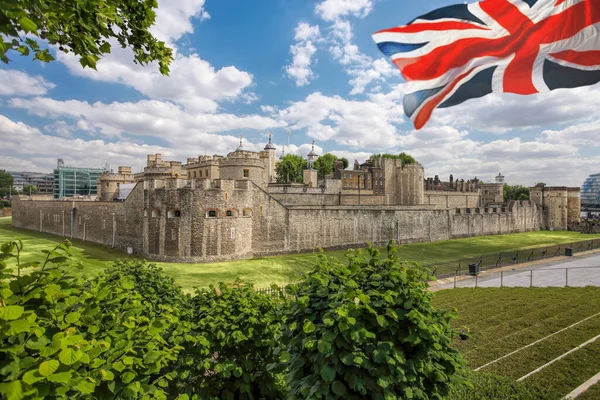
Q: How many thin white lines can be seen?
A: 3